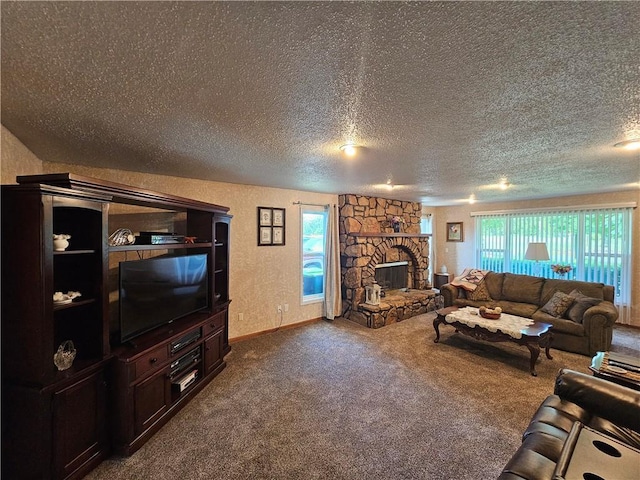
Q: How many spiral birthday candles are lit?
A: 0